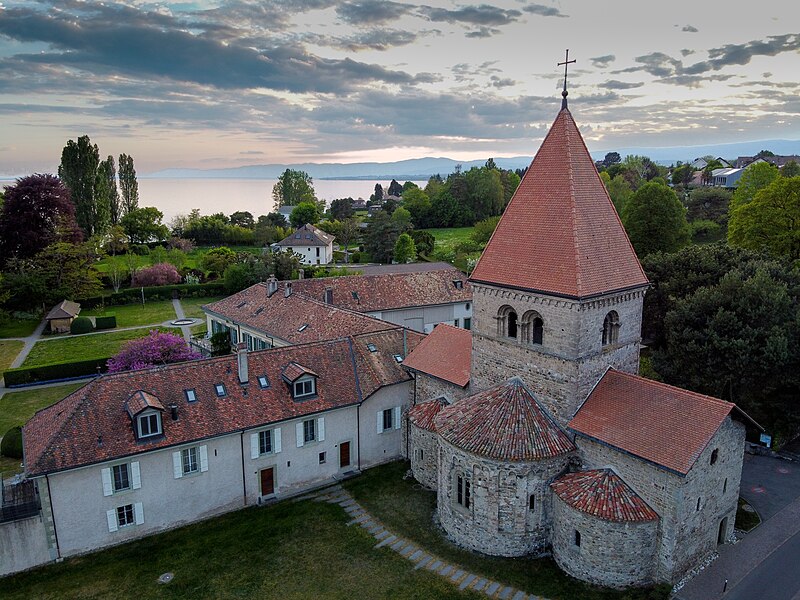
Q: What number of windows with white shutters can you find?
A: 6